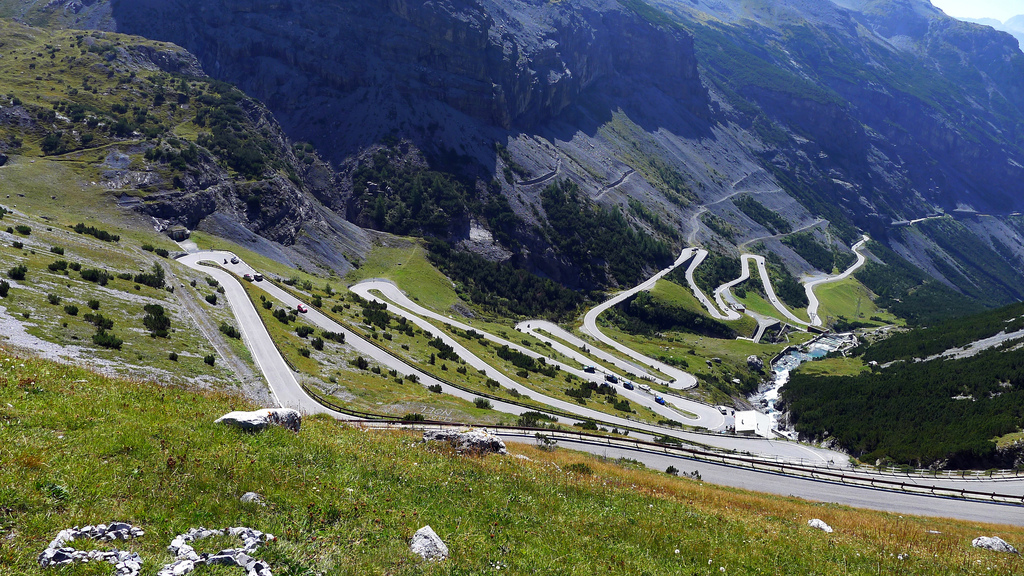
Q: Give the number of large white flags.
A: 0